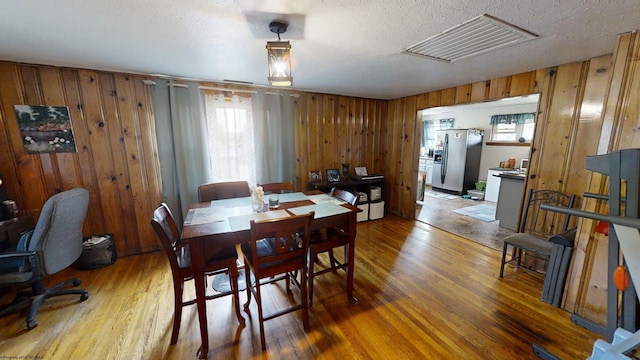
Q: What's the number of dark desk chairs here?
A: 1